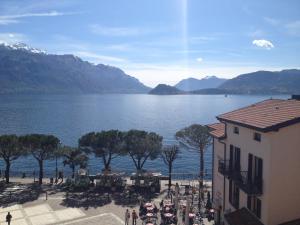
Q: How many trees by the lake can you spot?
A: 7